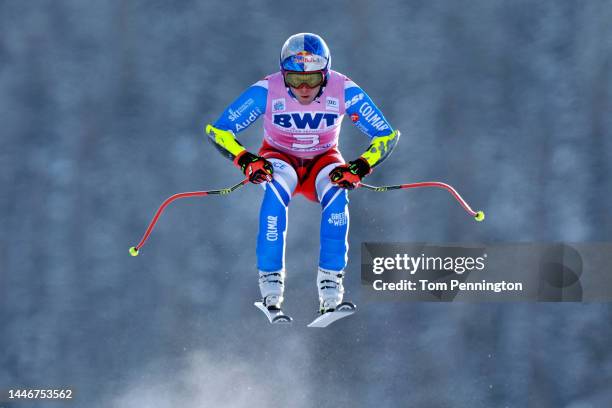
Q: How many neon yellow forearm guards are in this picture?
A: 2